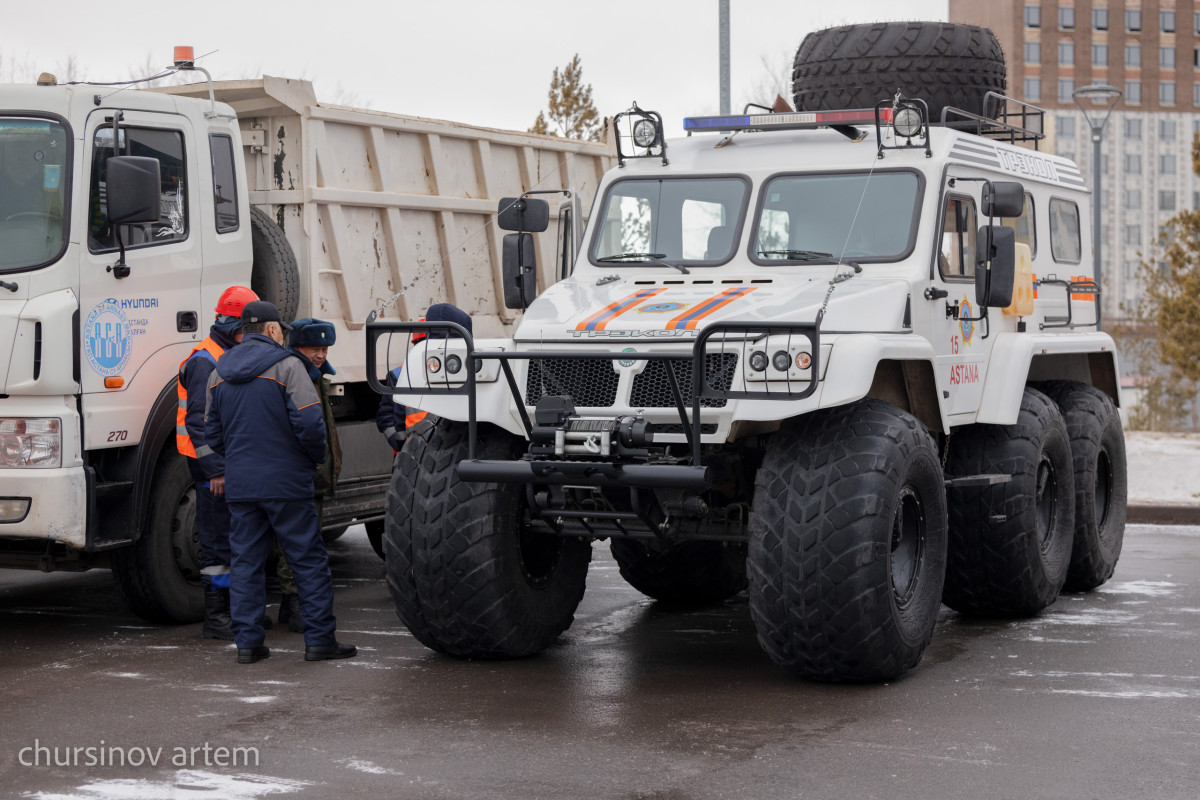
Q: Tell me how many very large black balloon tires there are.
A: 6